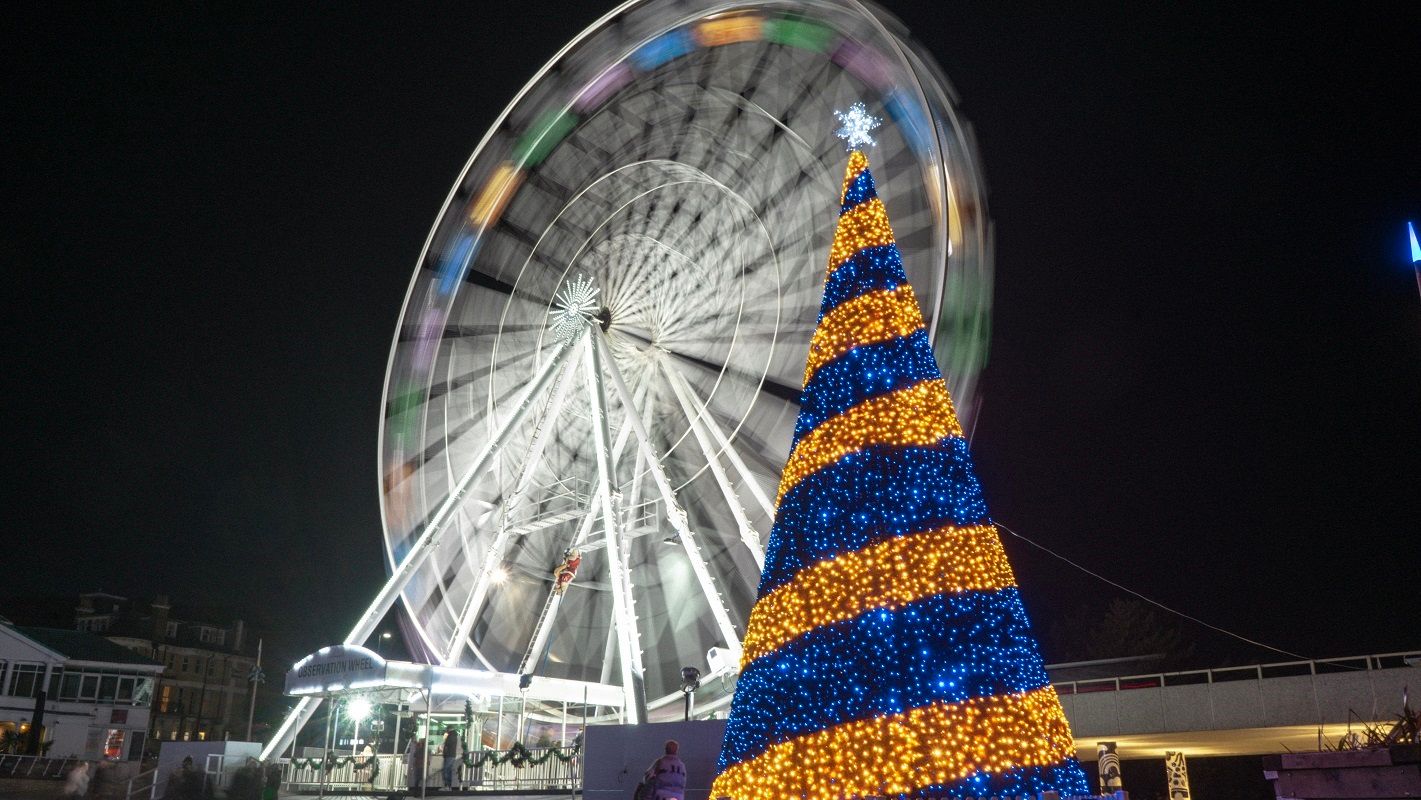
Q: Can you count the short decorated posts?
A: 2